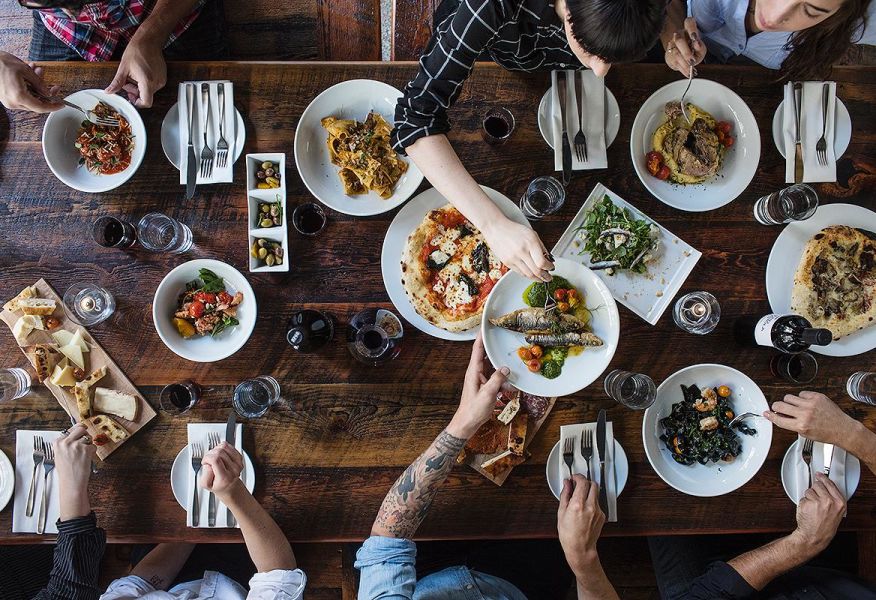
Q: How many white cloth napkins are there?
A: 7